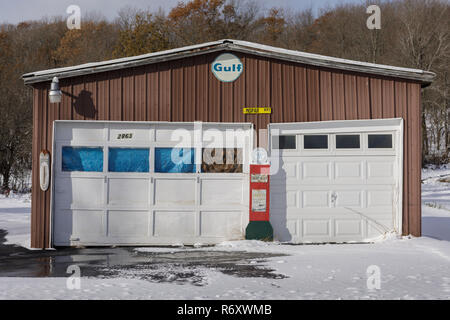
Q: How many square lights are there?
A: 0